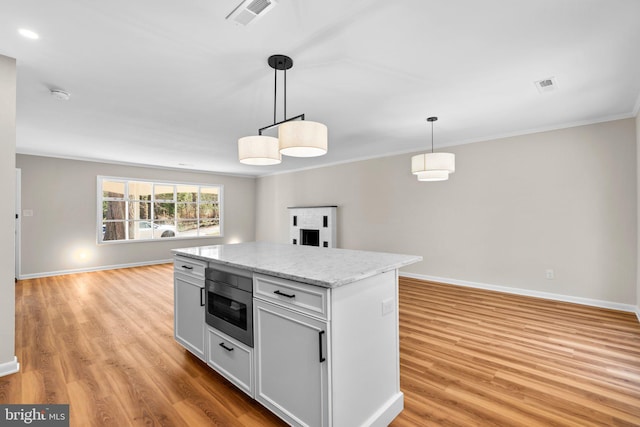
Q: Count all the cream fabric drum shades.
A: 3